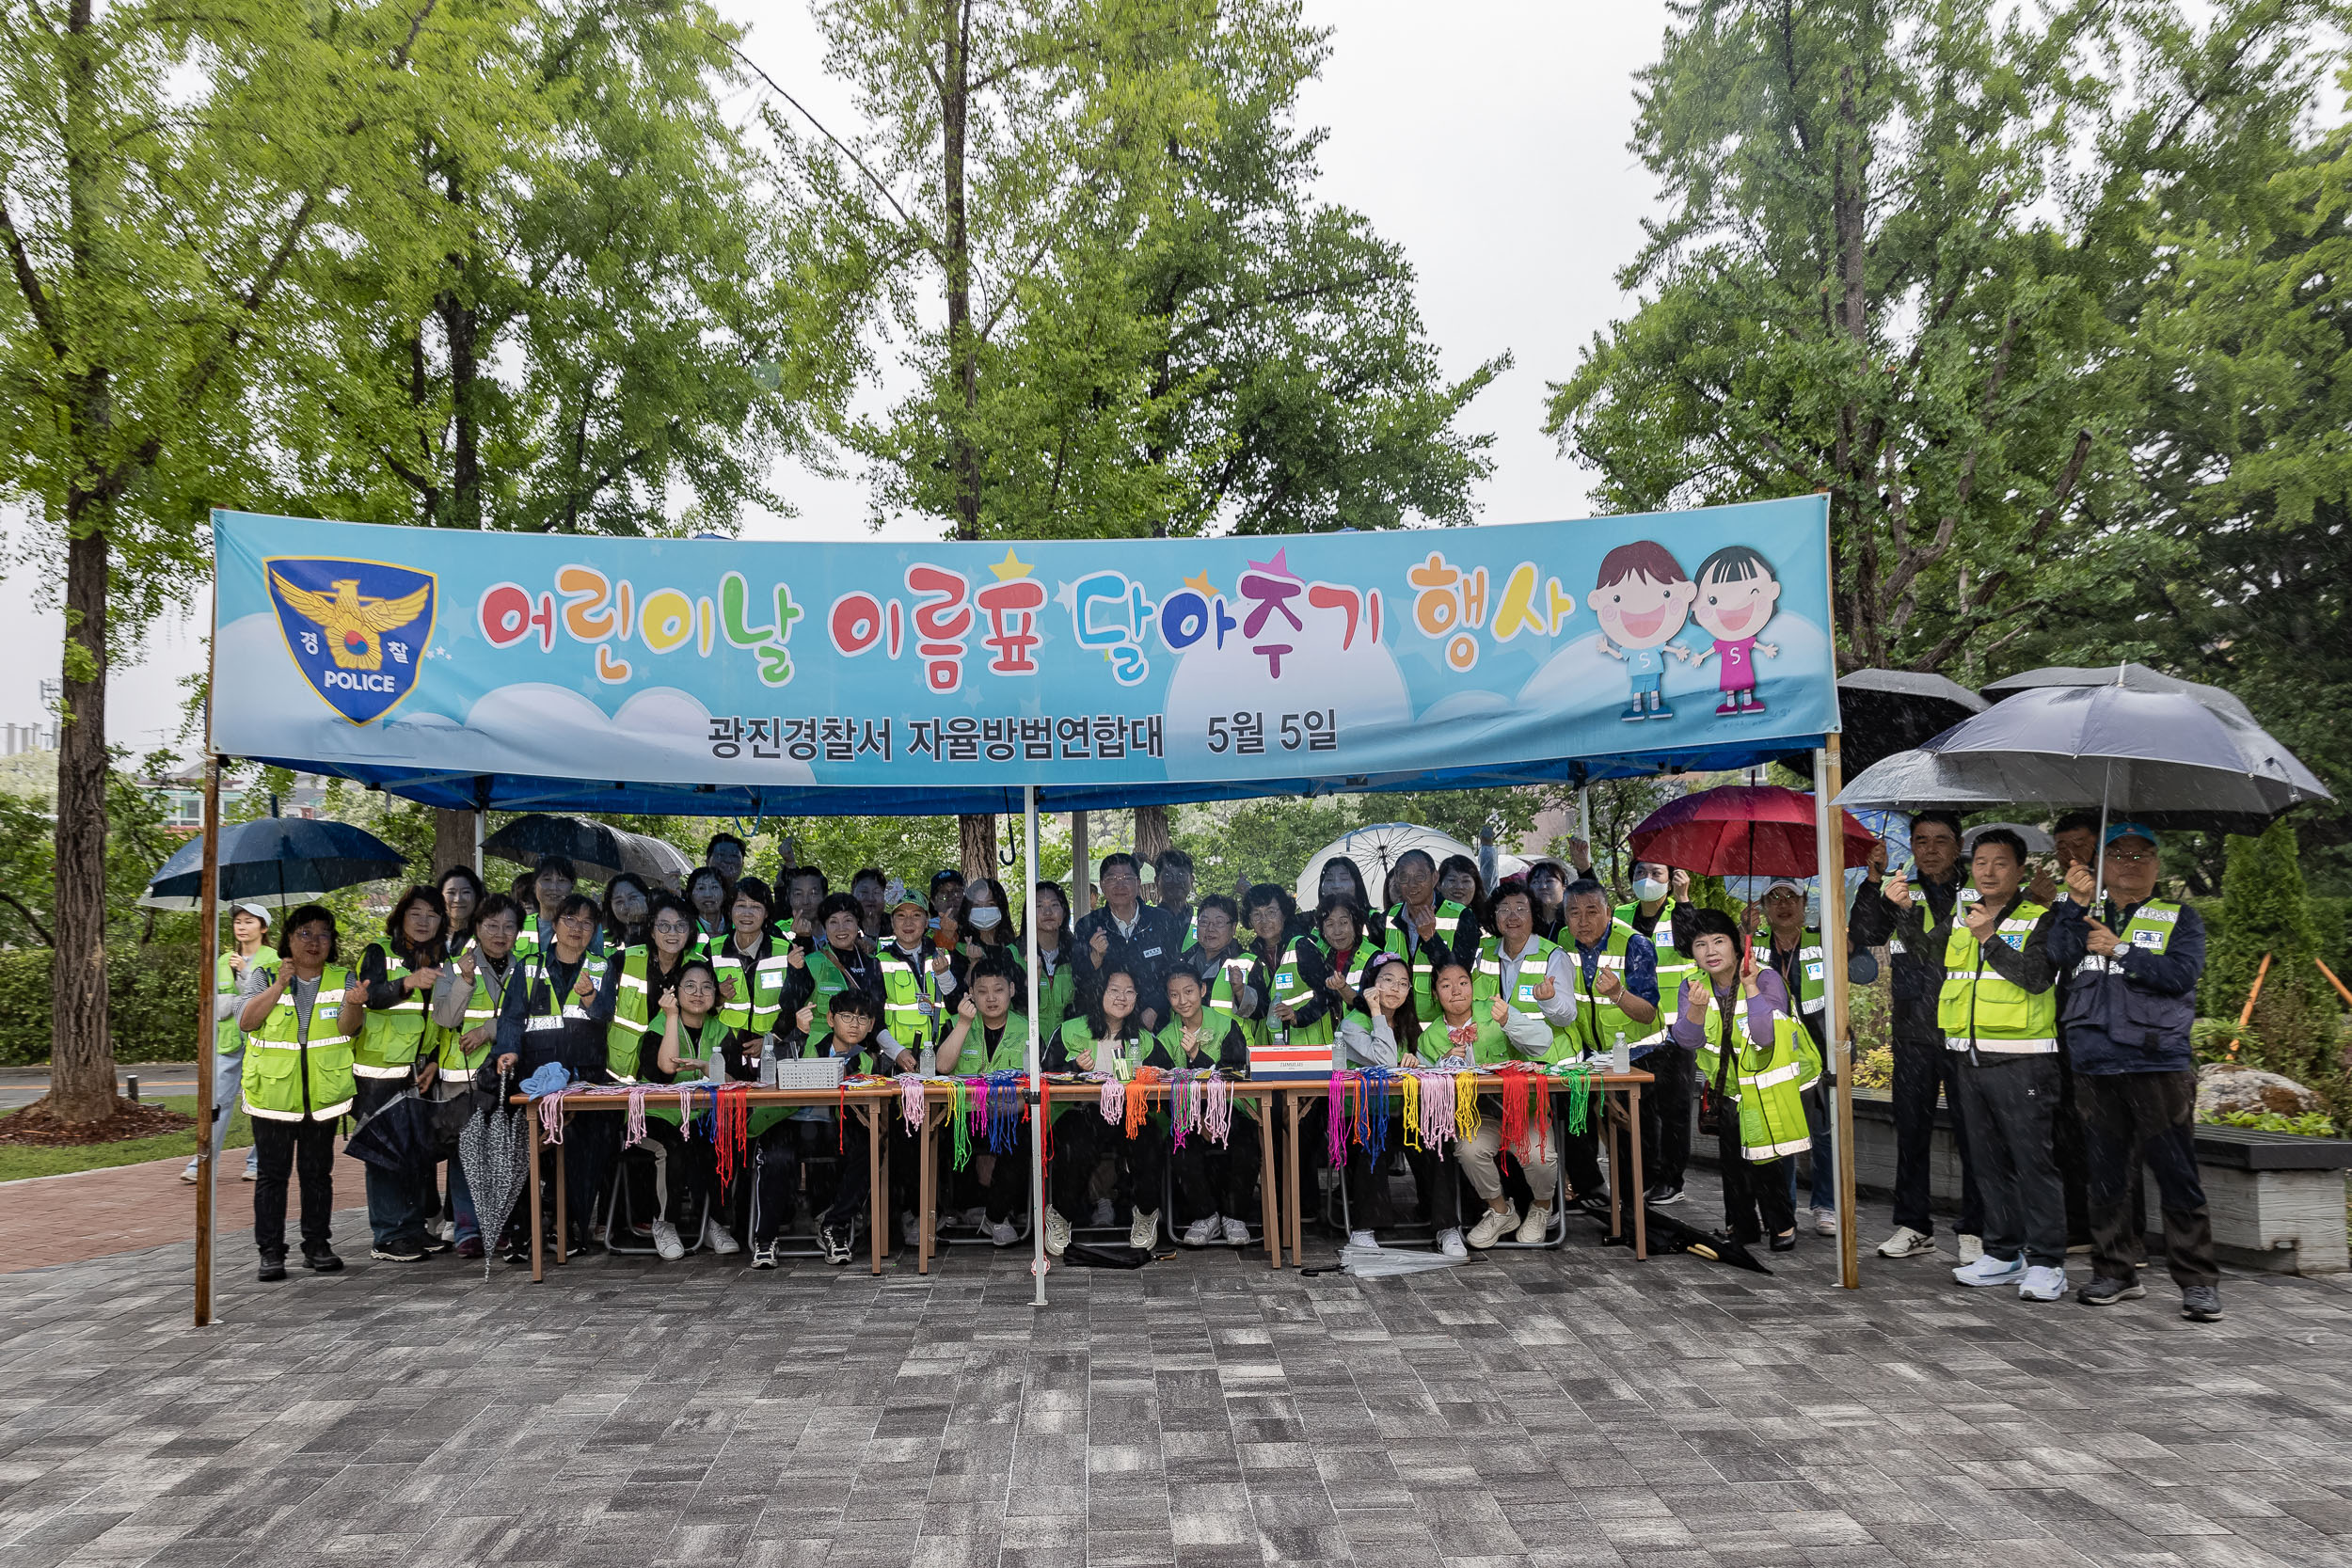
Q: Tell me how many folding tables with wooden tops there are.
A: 3